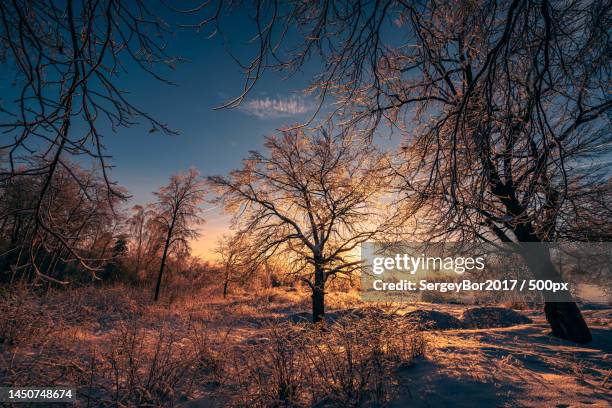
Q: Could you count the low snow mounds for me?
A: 2